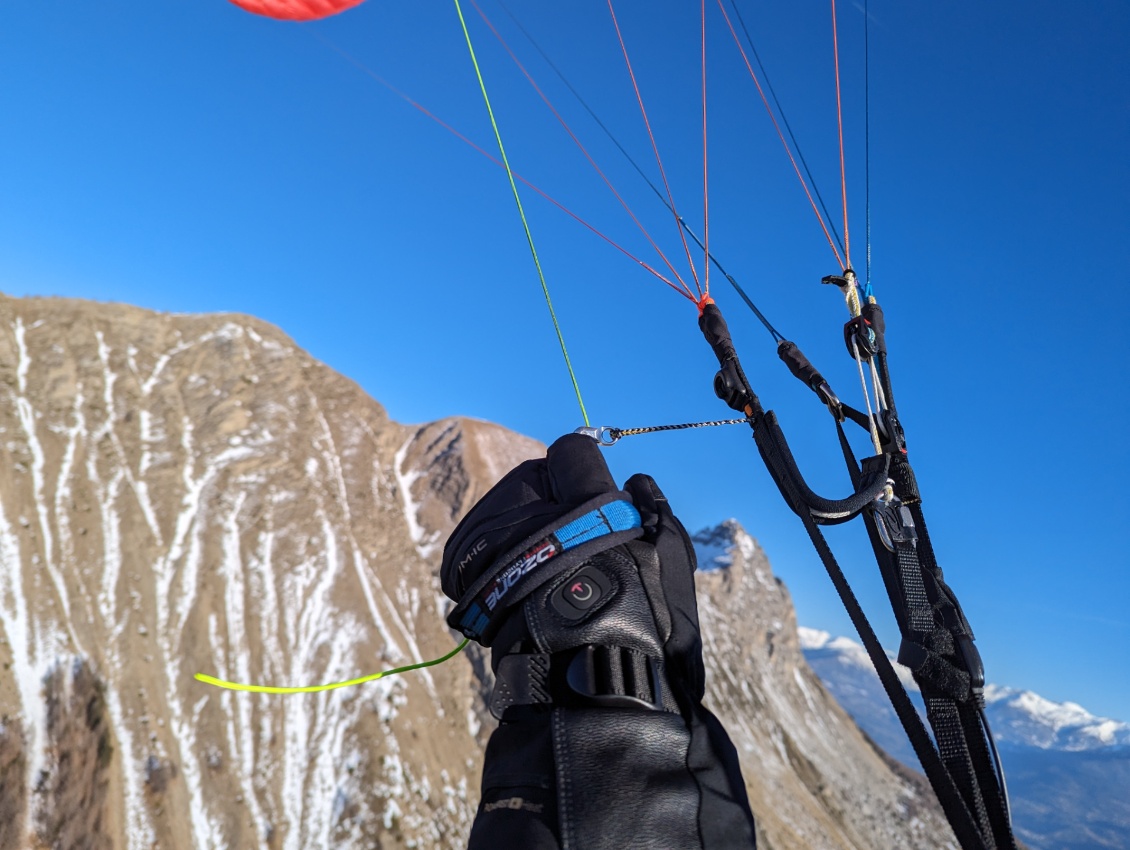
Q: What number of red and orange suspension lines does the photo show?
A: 6